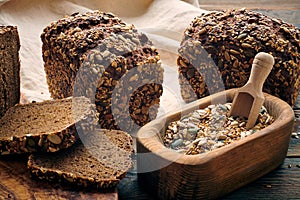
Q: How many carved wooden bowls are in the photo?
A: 1